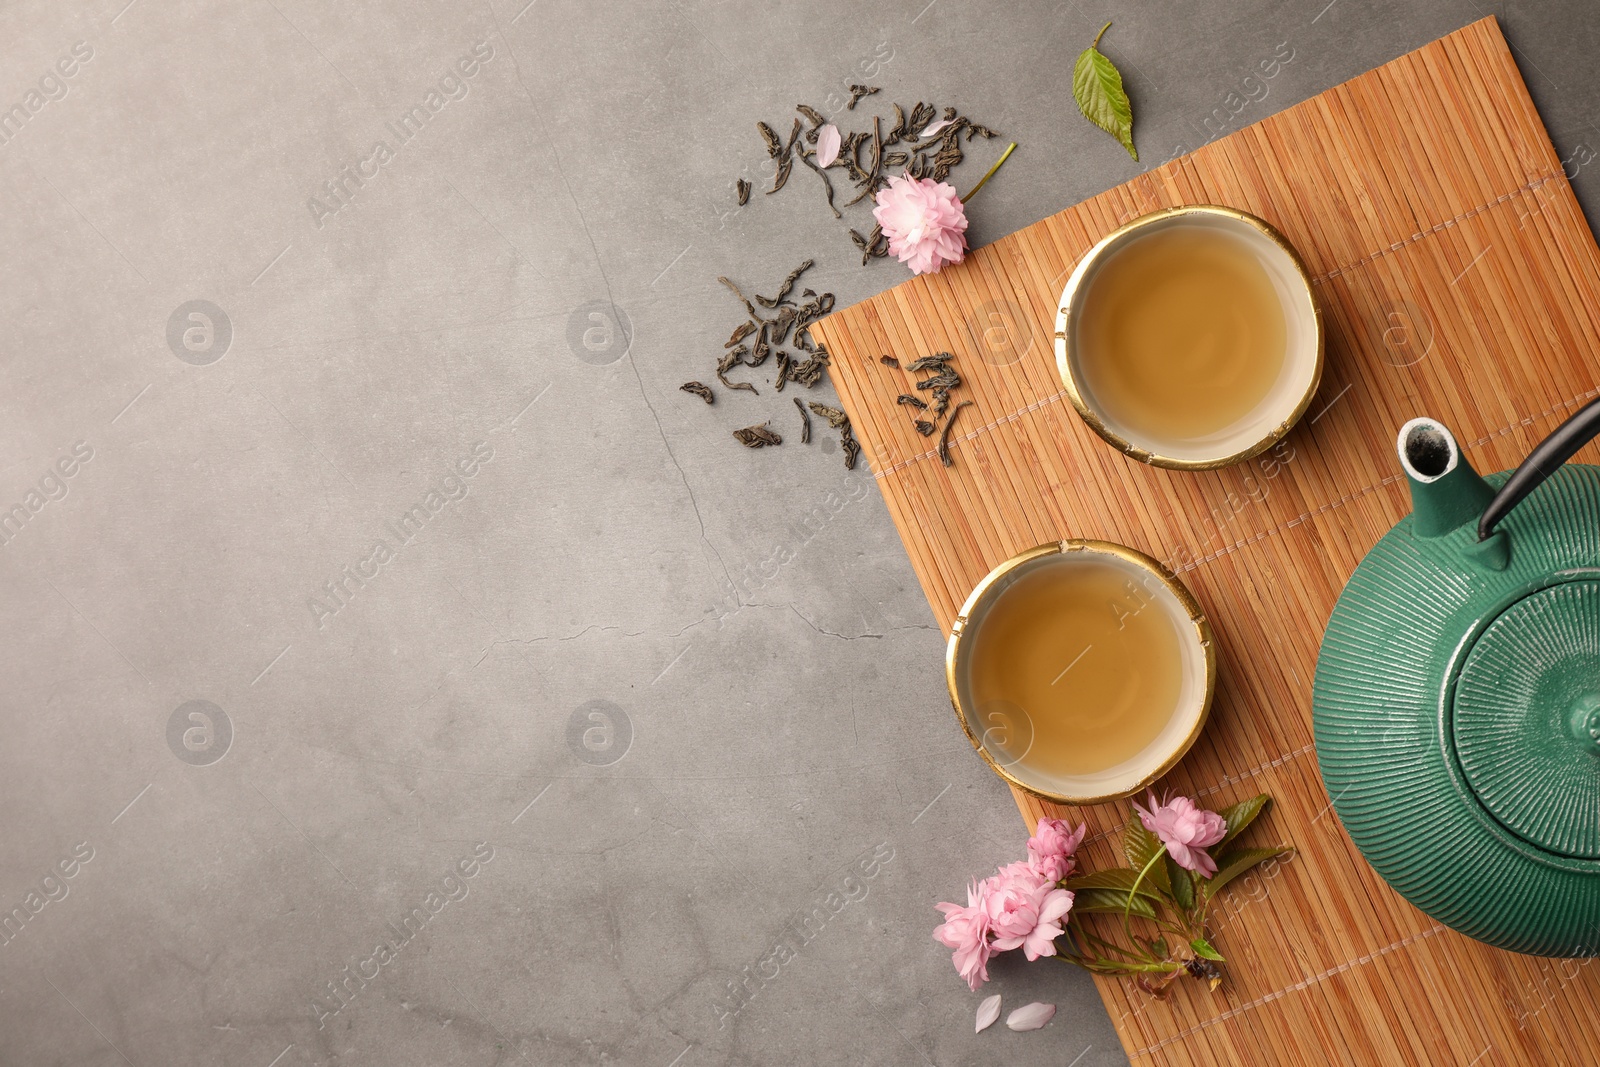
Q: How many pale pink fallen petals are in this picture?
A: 4